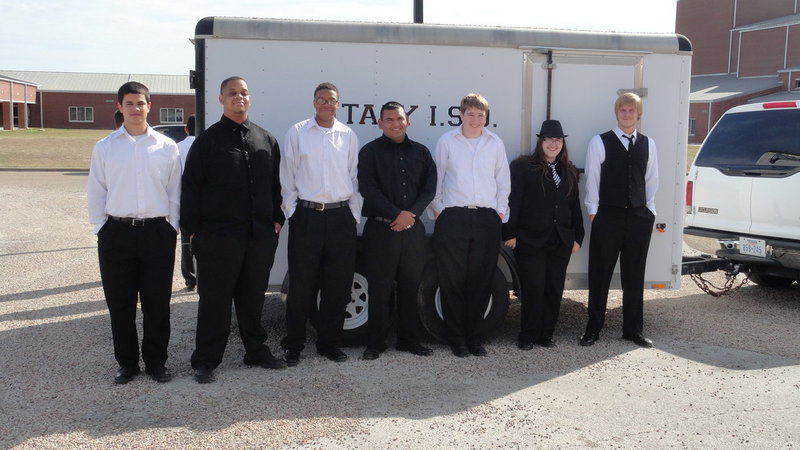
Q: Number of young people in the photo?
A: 7